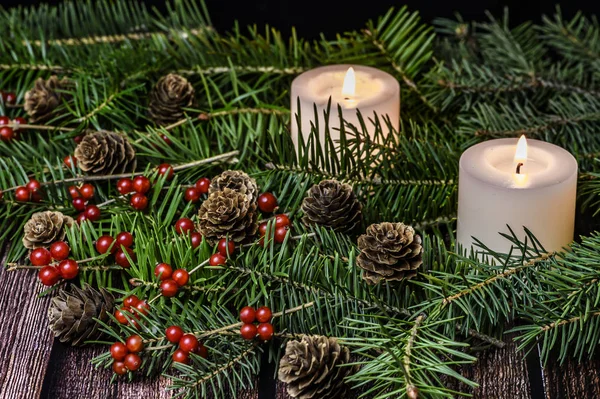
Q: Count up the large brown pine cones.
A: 10